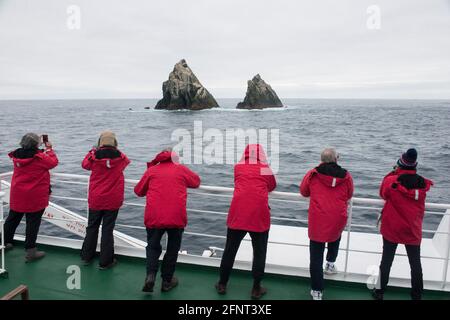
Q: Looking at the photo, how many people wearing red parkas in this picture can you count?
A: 6